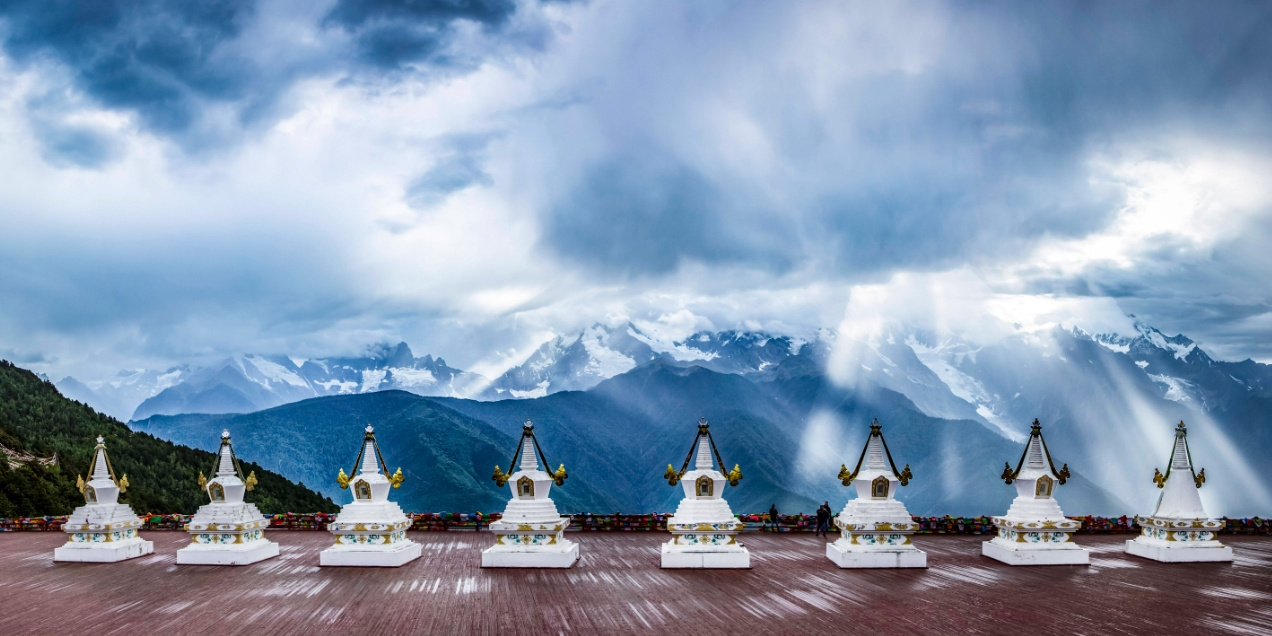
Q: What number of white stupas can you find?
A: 8